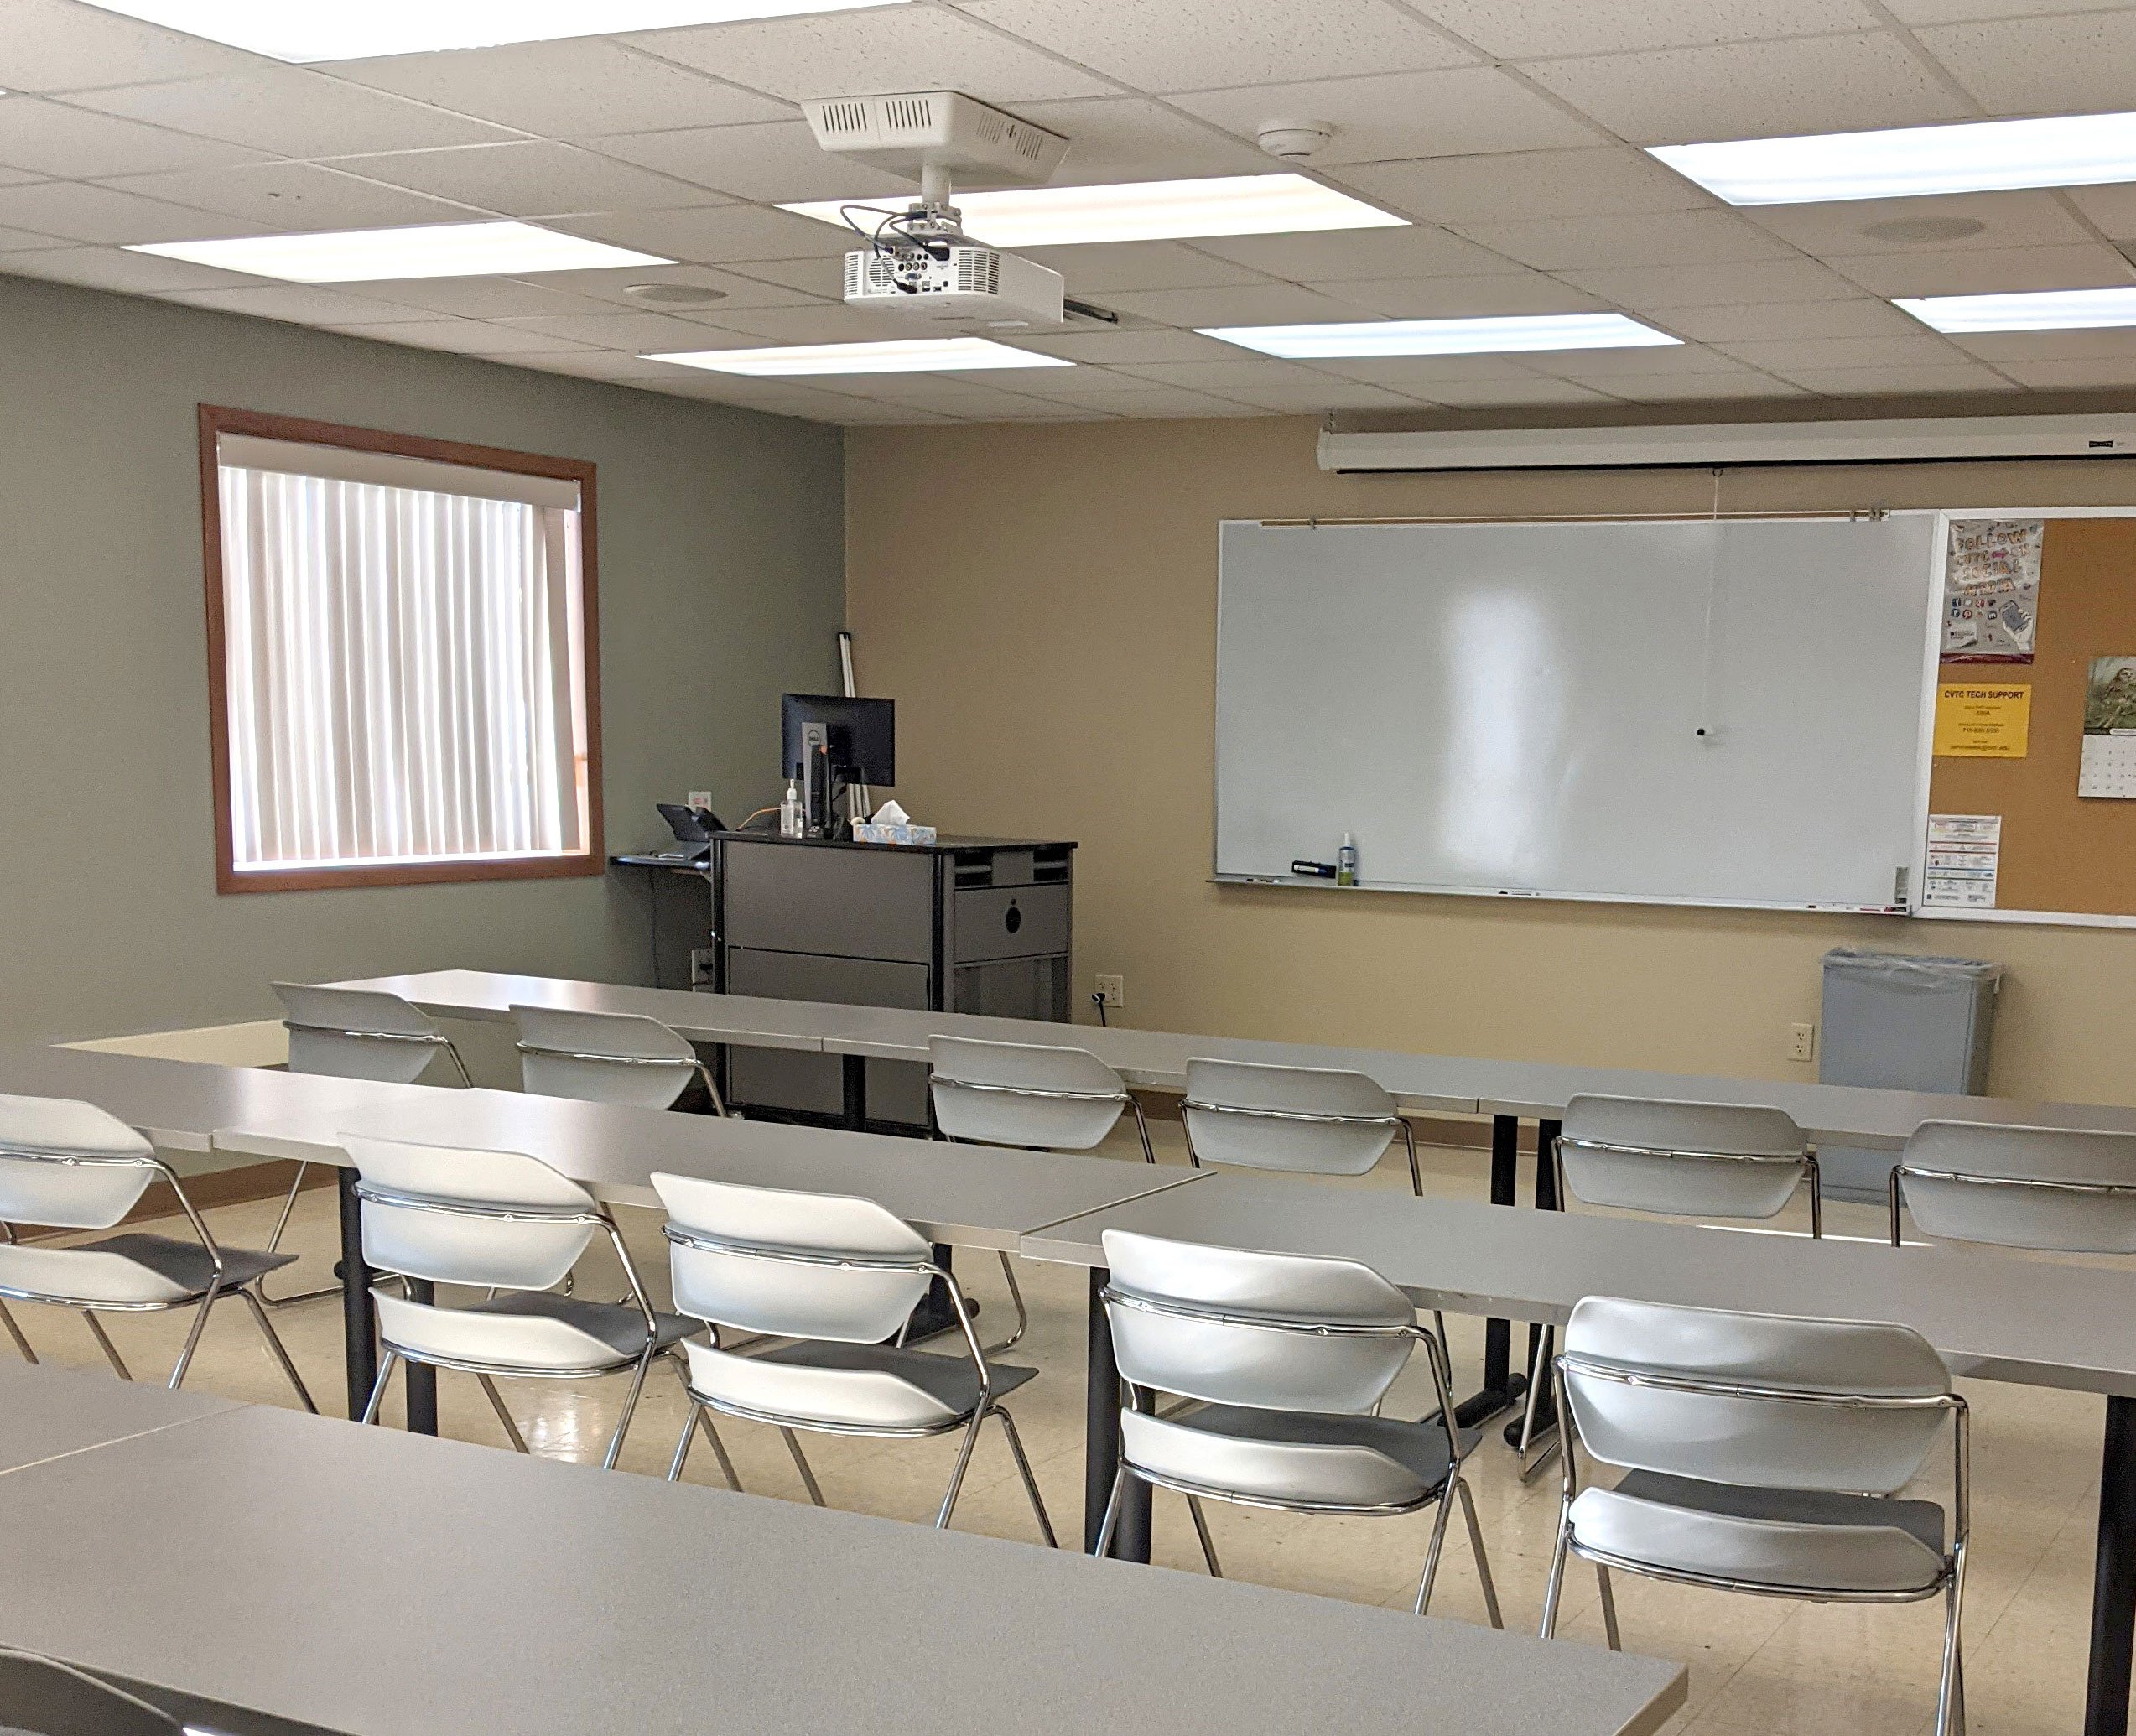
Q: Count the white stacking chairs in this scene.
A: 11